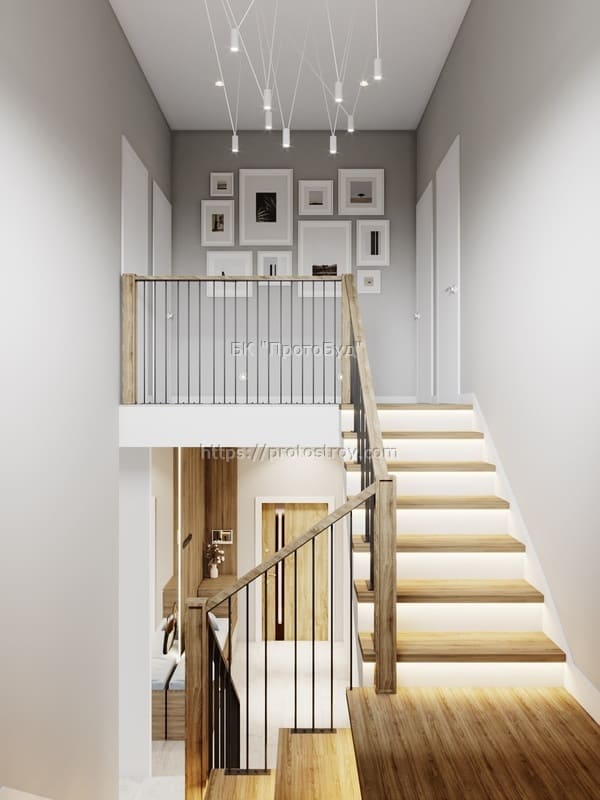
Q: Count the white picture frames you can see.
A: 10